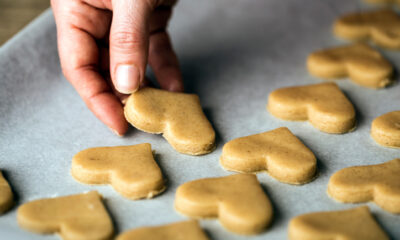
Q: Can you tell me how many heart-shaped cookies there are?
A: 14